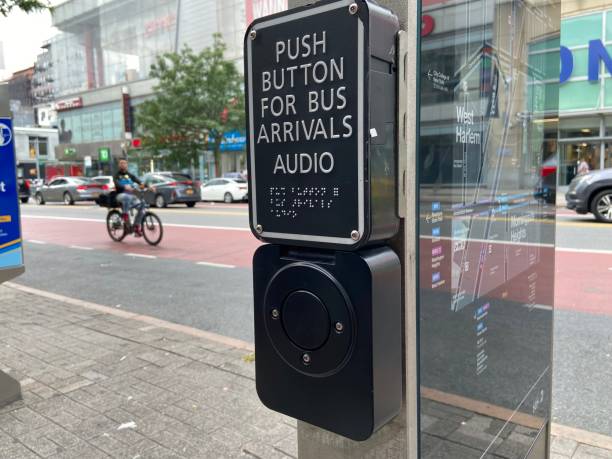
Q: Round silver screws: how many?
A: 7